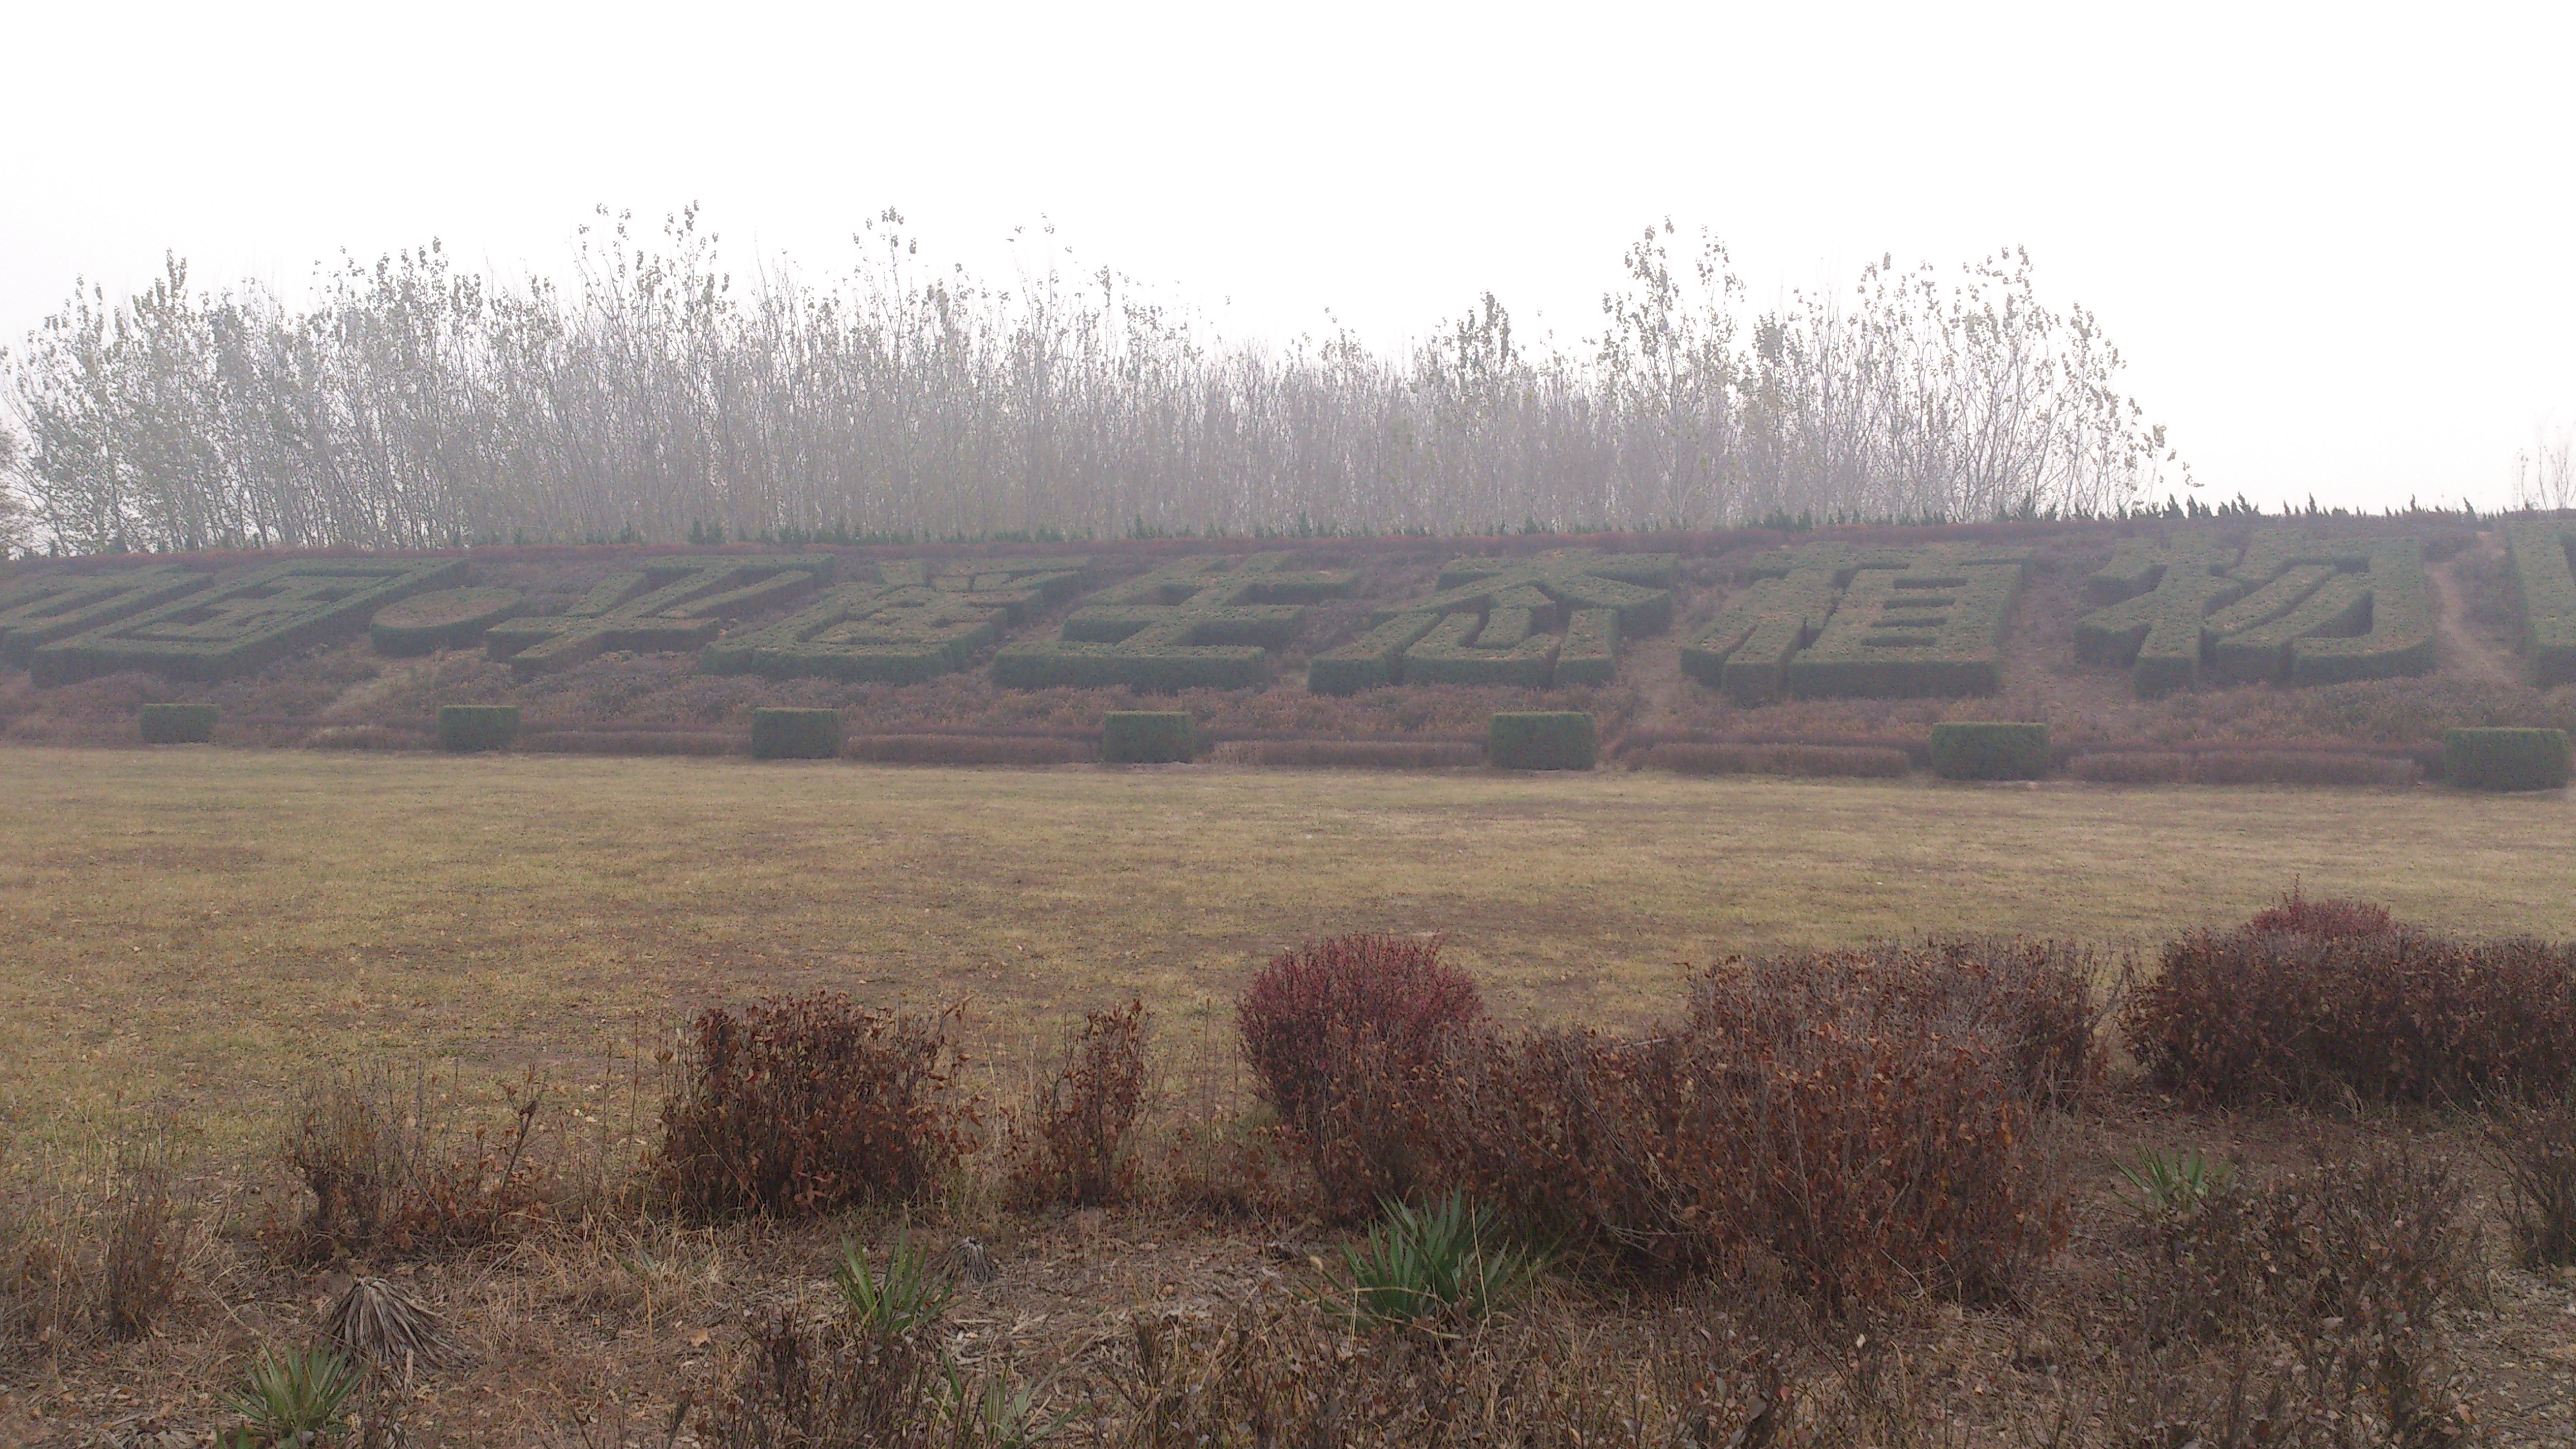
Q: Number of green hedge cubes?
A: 7